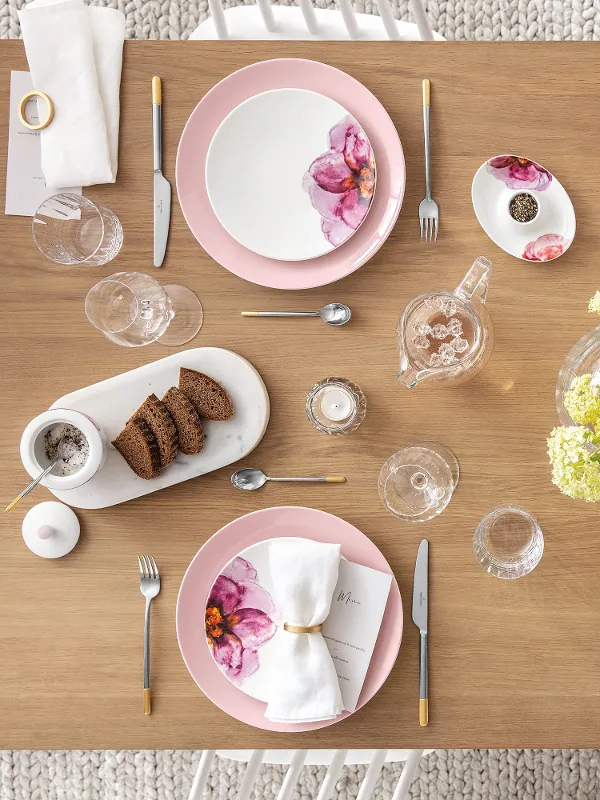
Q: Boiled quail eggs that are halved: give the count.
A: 0